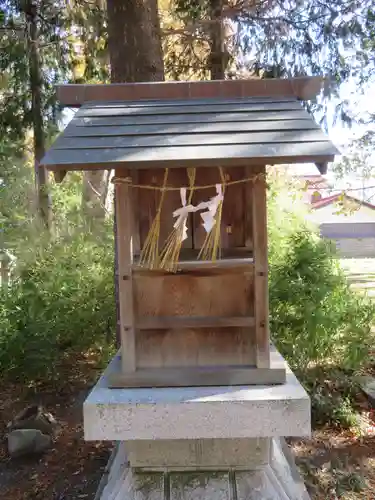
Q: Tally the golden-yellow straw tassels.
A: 3